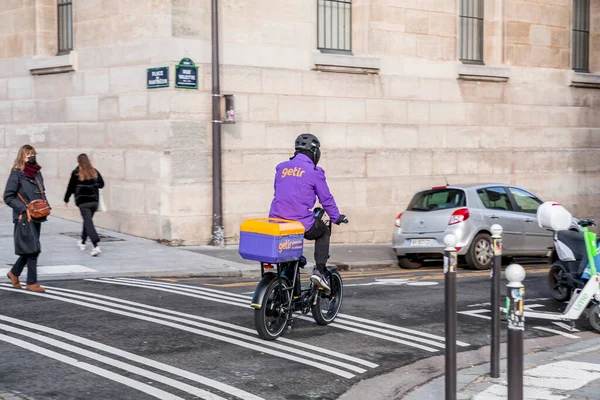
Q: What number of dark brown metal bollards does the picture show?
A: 3